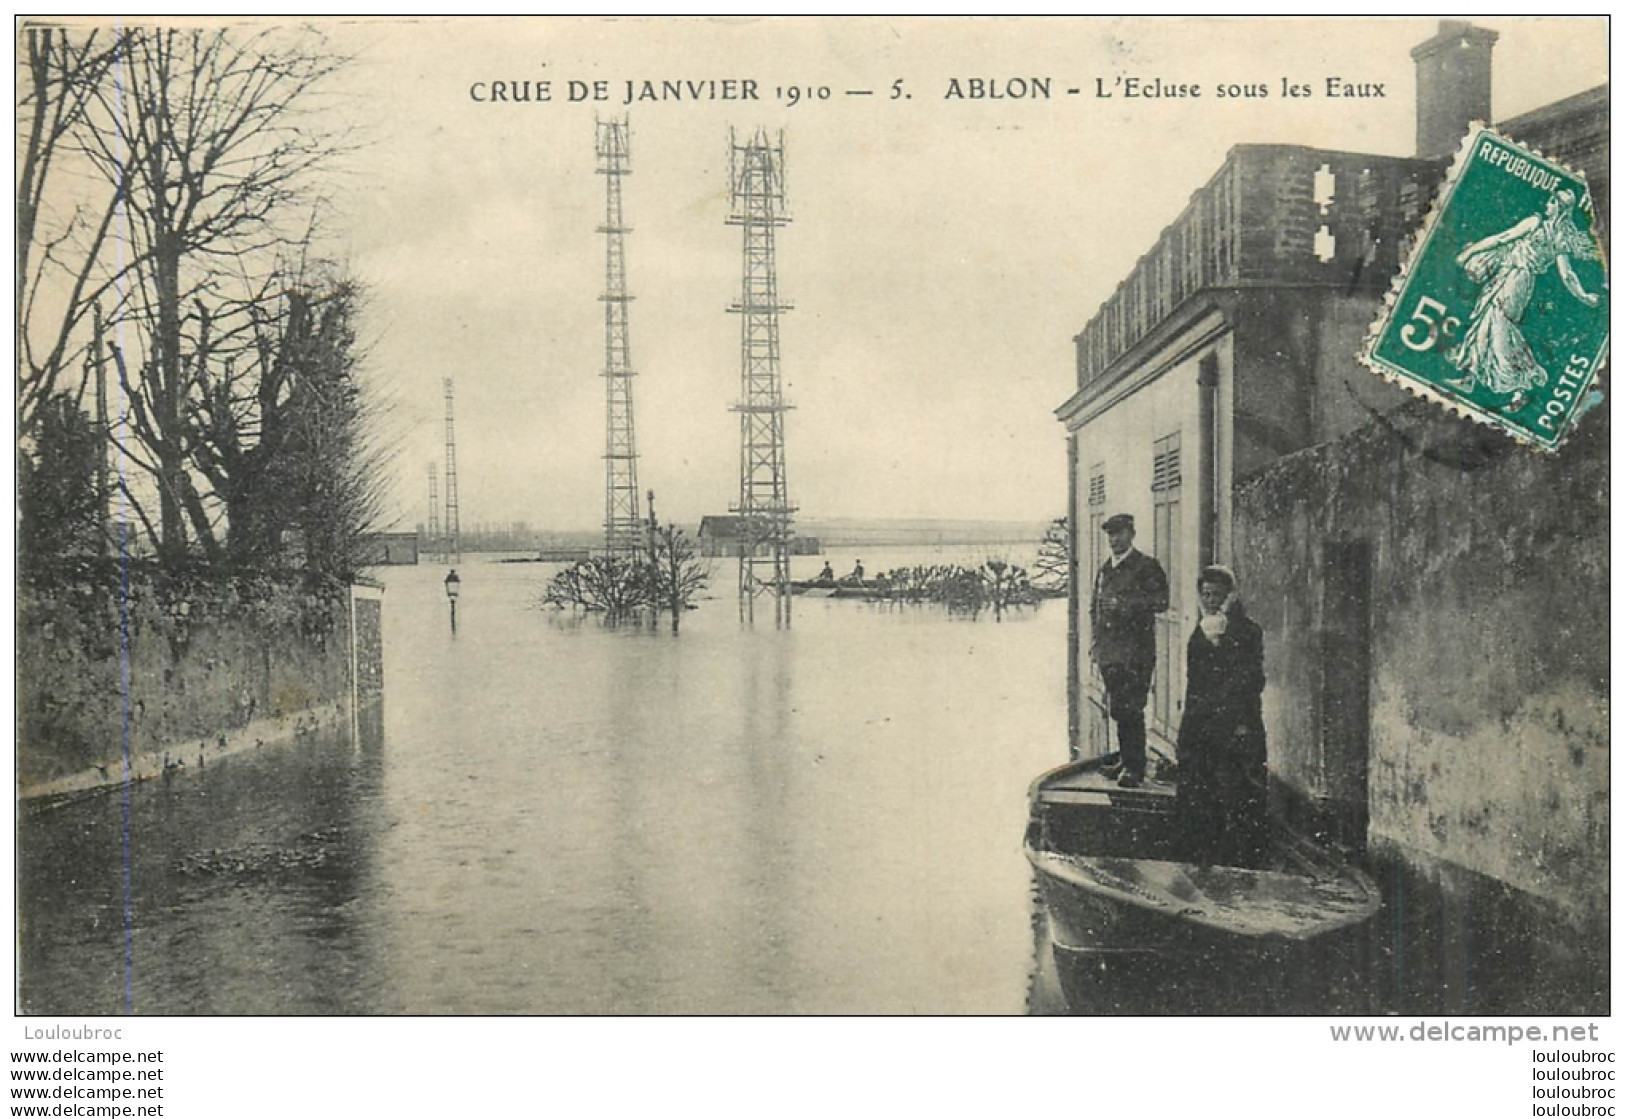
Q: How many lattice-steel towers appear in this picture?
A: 4